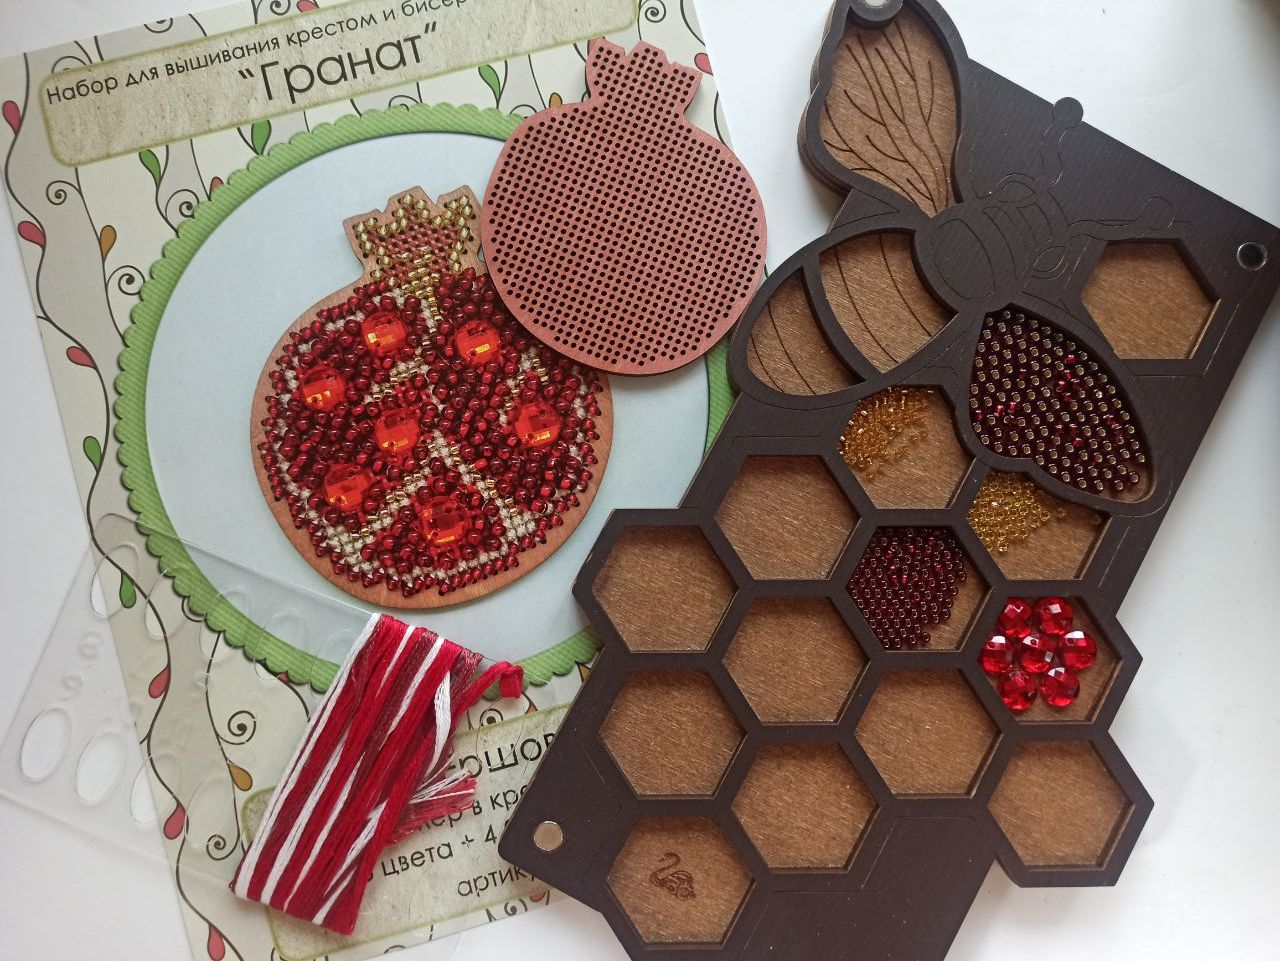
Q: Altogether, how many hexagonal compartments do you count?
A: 13